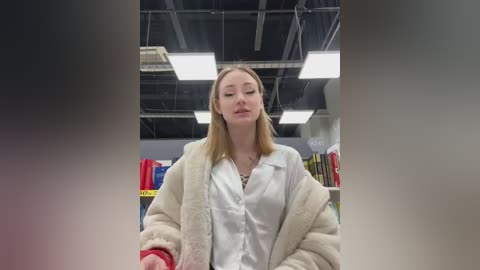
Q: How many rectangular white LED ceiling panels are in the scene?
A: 4